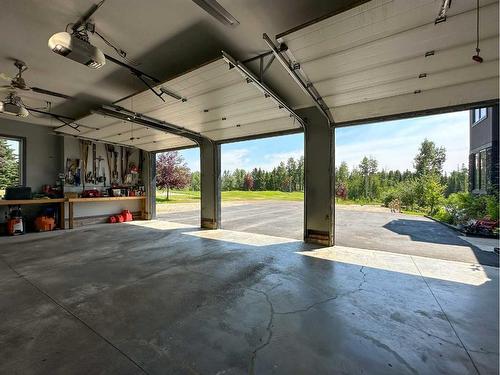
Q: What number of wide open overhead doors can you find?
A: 3